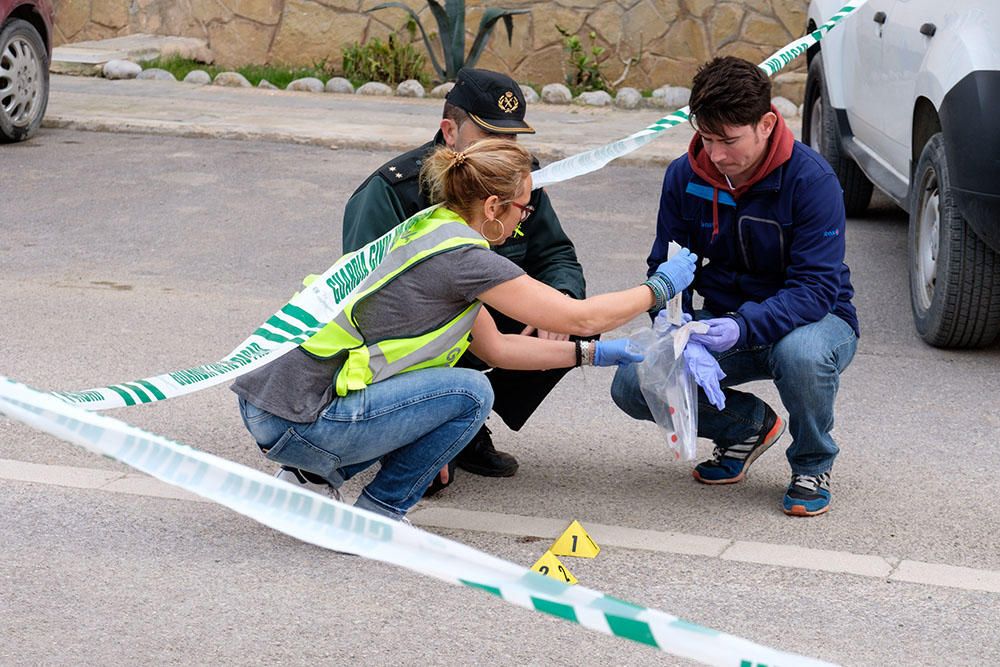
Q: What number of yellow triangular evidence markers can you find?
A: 2